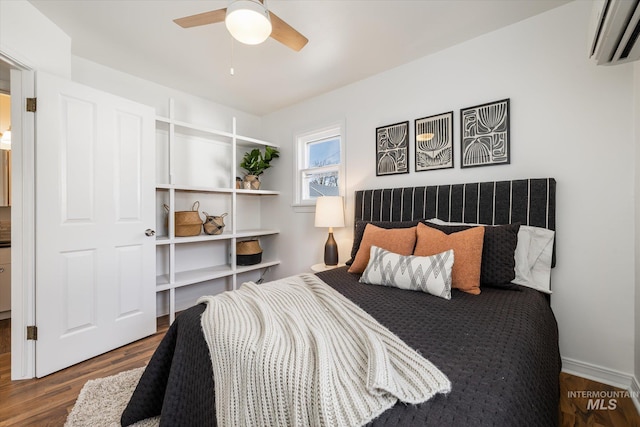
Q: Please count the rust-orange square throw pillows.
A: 2